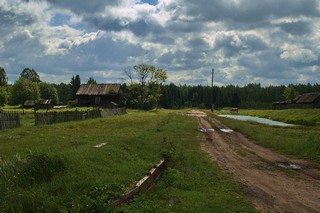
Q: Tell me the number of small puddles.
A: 3